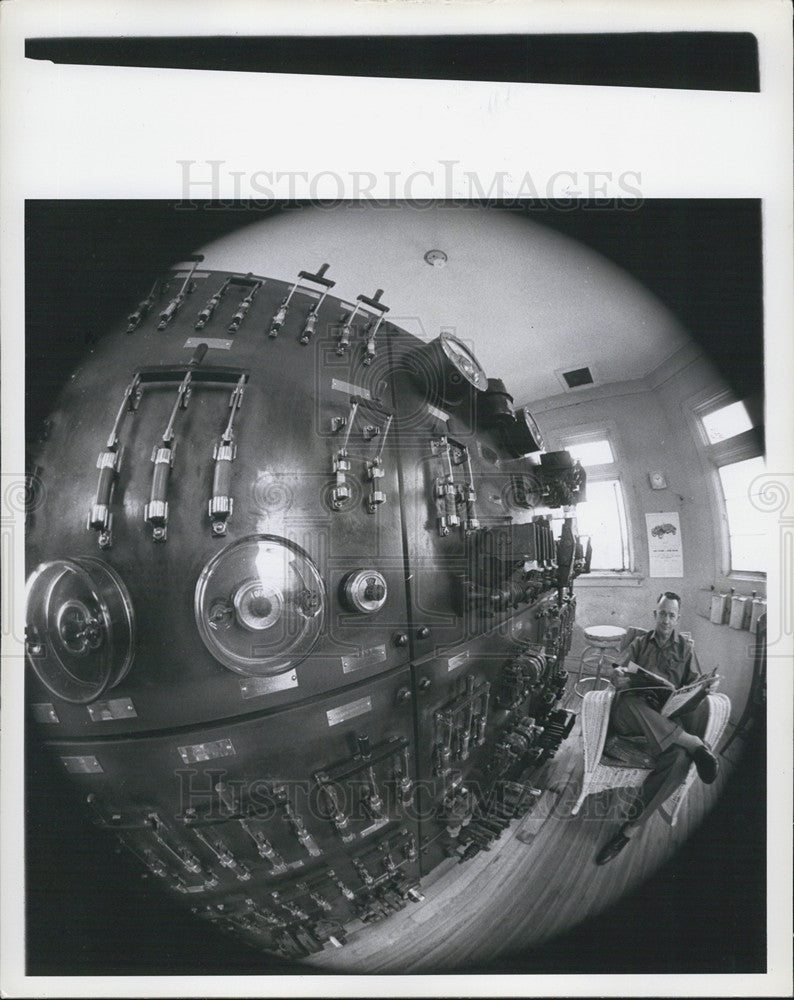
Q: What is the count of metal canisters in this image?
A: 3